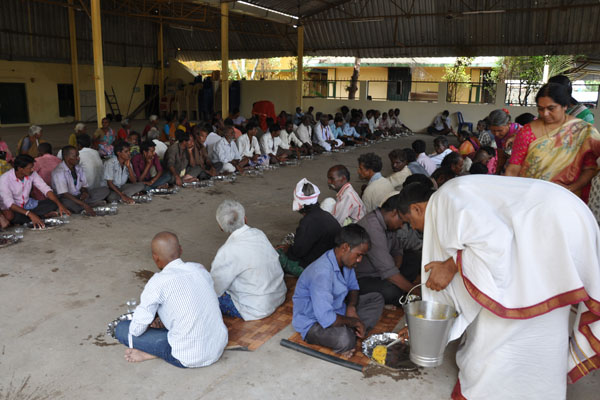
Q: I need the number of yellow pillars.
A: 5